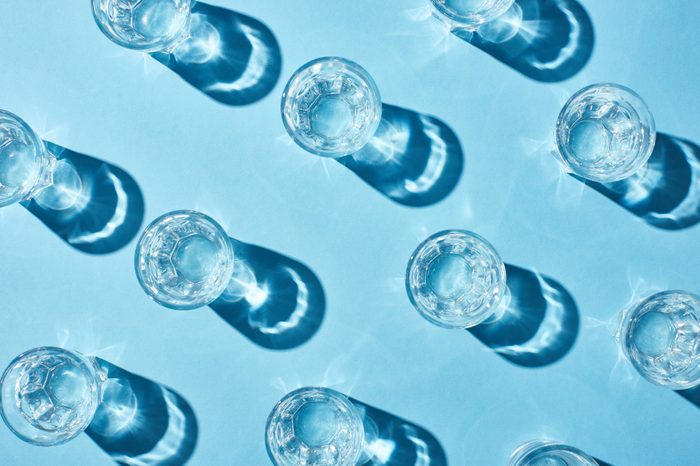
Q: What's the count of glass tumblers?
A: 11